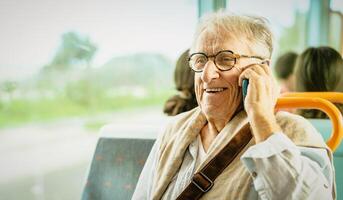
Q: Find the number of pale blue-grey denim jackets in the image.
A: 0